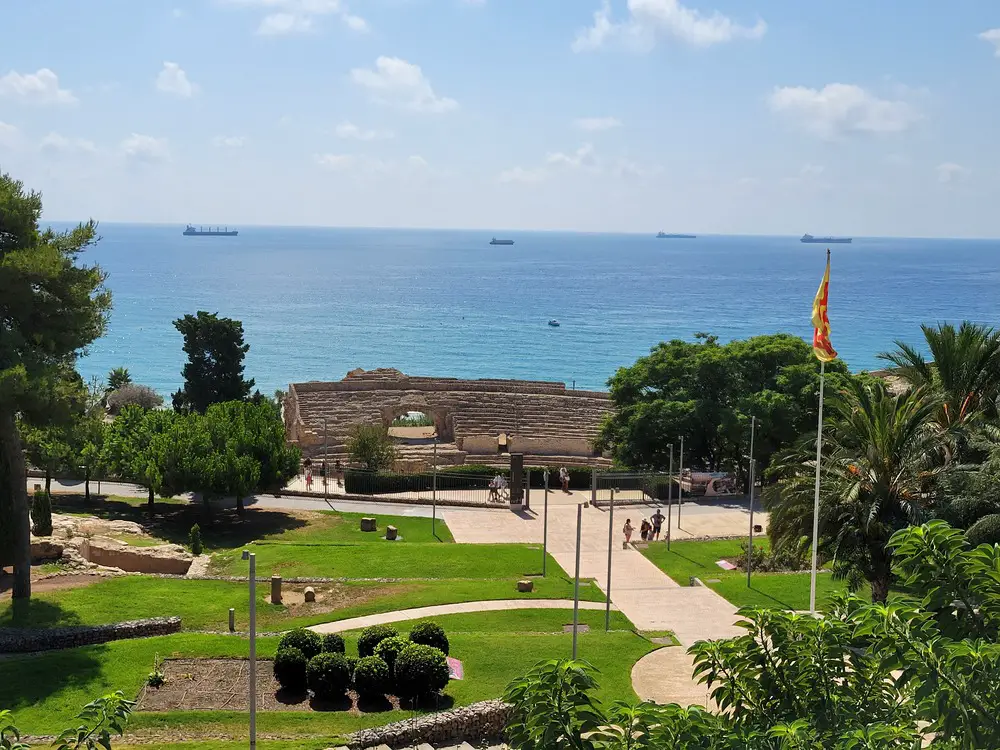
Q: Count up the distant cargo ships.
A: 4